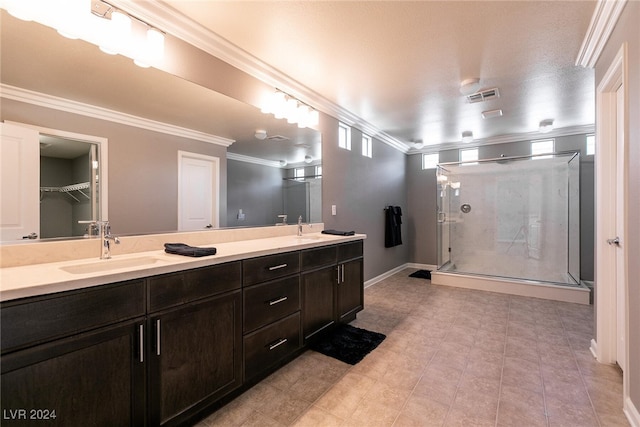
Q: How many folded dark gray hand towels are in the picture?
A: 2